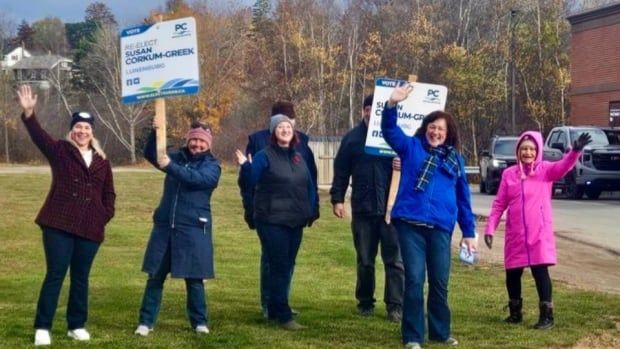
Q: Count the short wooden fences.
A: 1